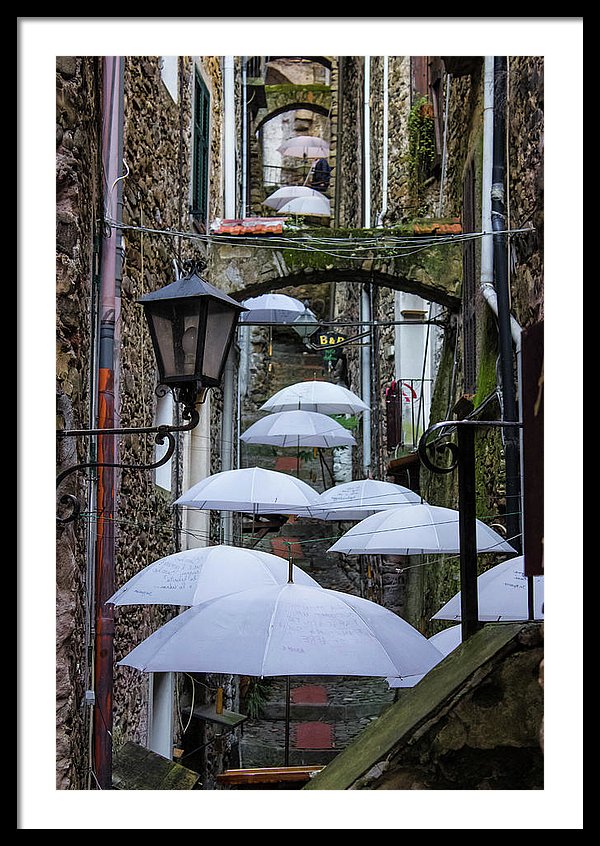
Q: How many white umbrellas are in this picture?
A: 13